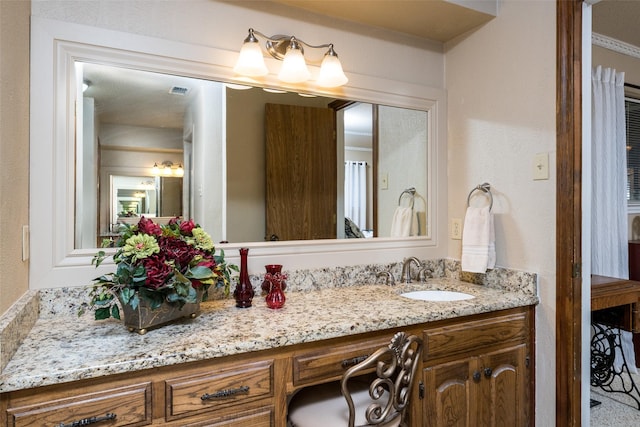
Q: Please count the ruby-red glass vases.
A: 3